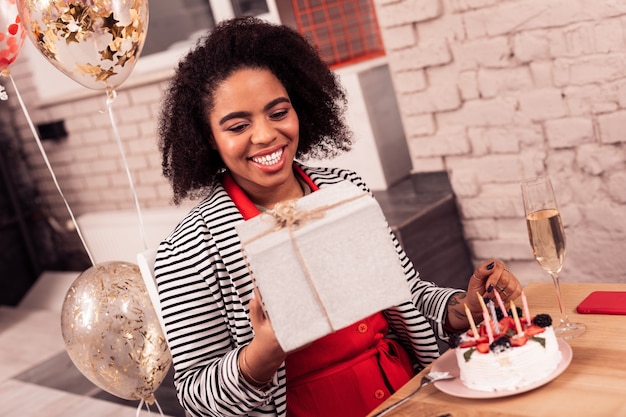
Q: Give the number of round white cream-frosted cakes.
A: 1